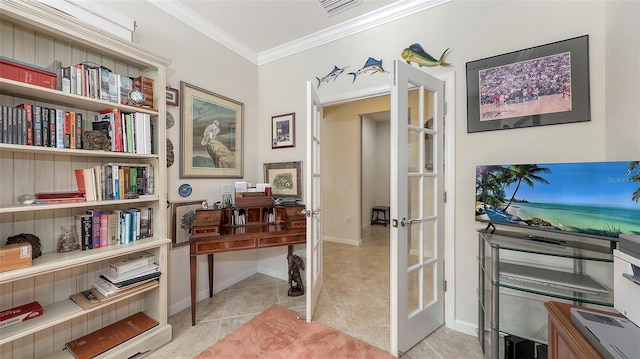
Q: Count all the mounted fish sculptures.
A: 3